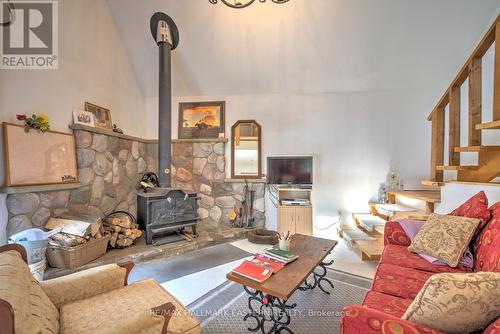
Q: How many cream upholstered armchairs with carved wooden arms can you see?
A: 1